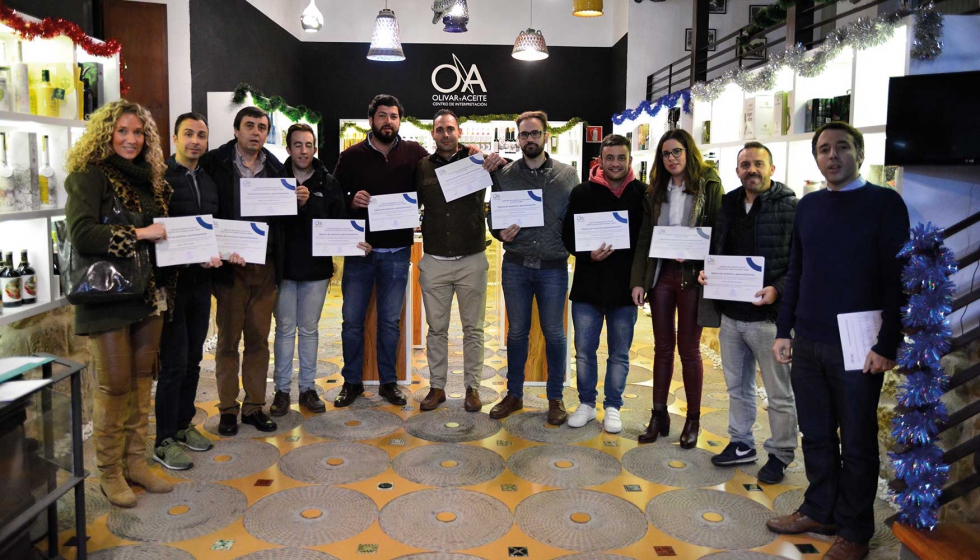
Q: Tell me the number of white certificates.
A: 10